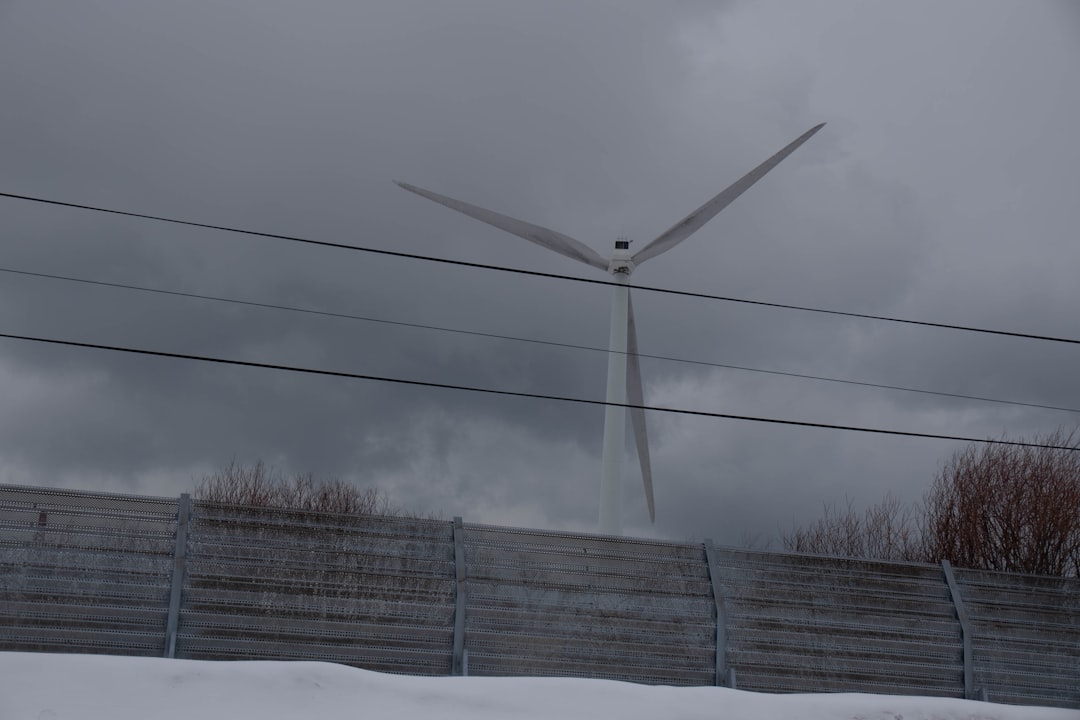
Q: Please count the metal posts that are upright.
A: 4